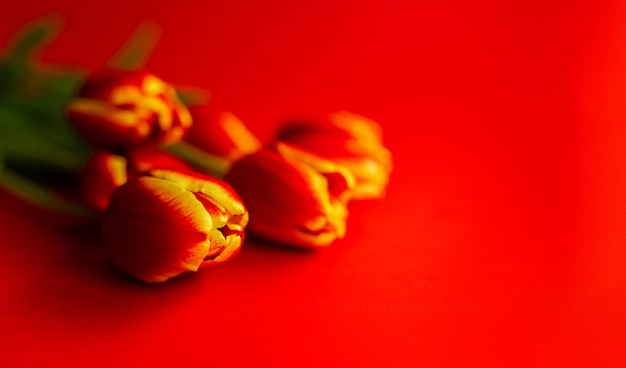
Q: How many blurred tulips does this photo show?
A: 5